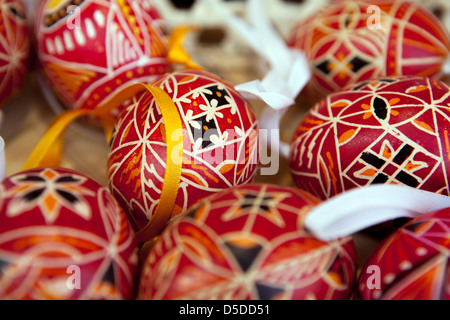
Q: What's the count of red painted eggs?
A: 8